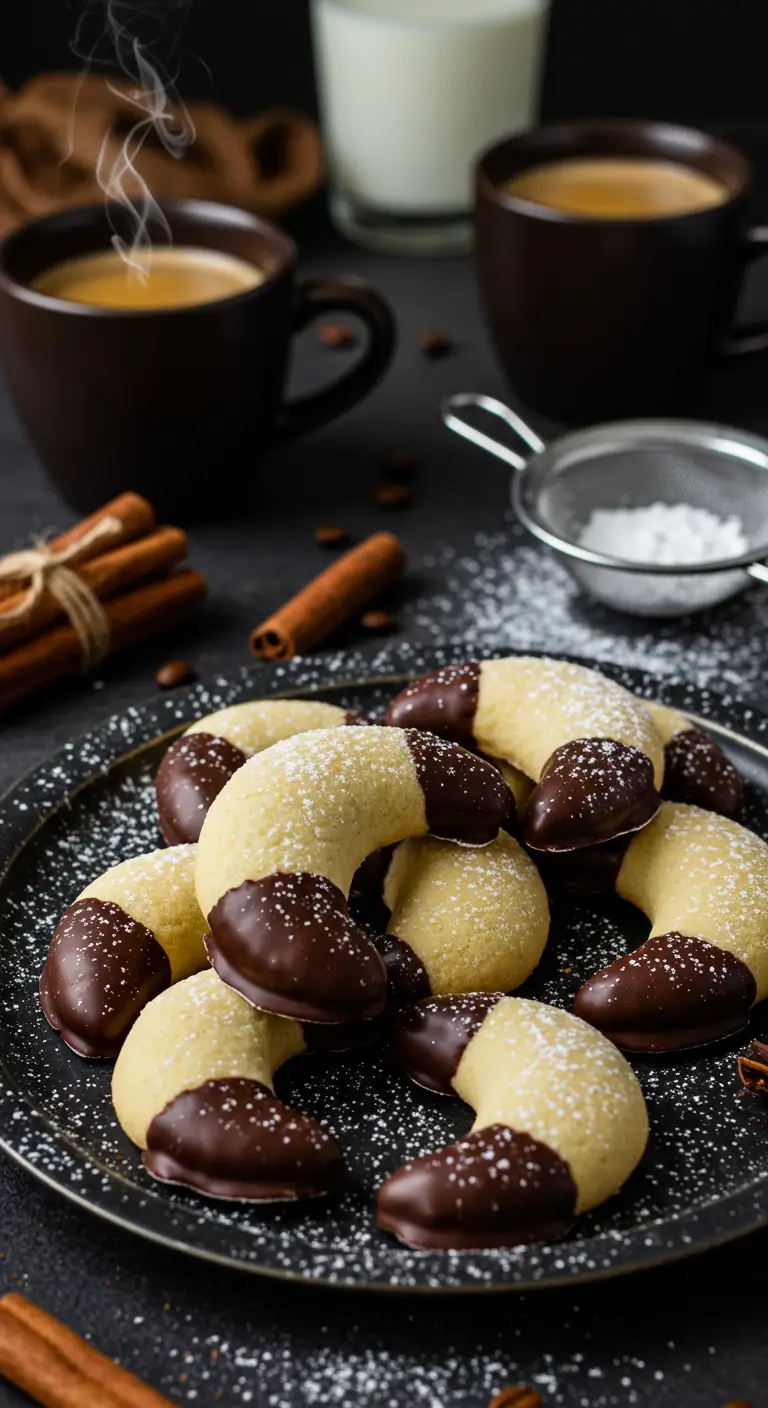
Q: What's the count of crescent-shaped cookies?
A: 9